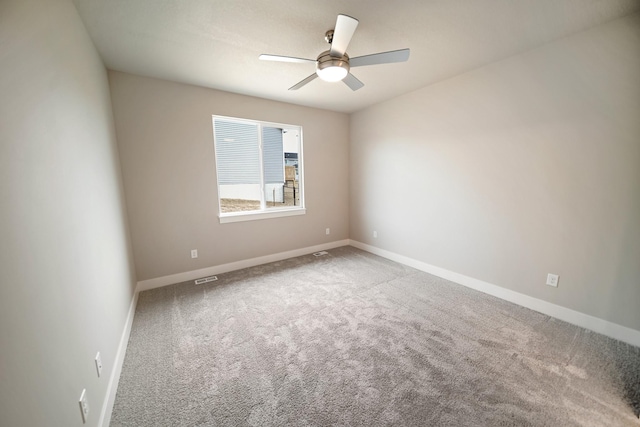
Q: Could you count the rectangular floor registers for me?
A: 2